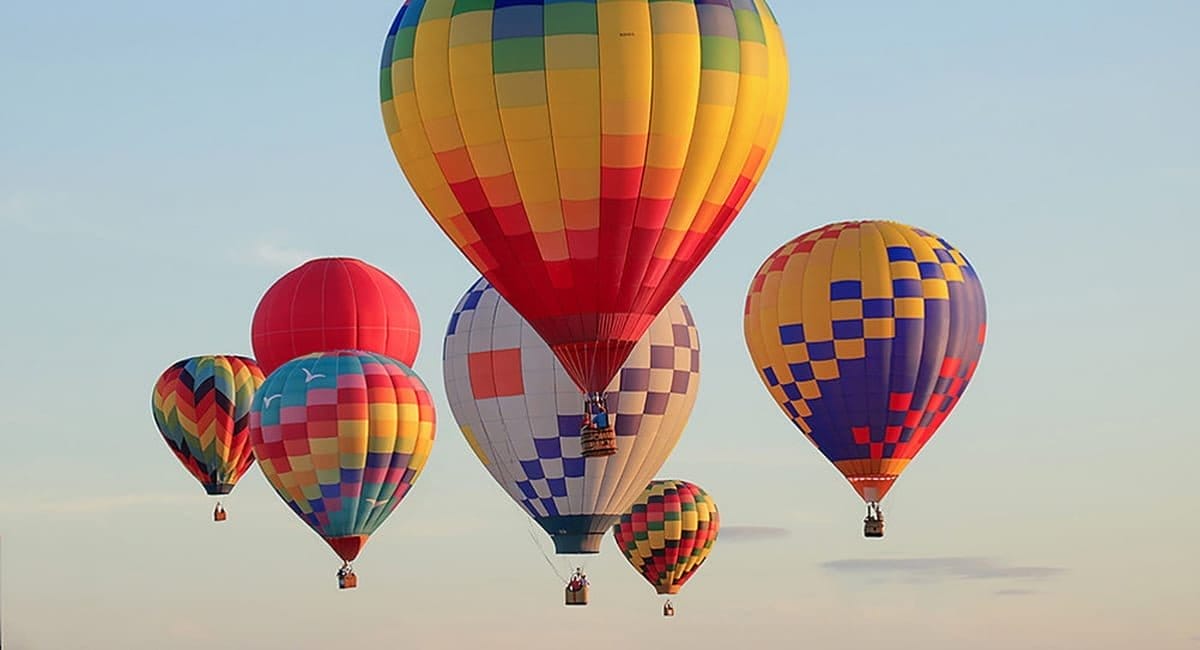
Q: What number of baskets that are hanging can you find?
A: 6